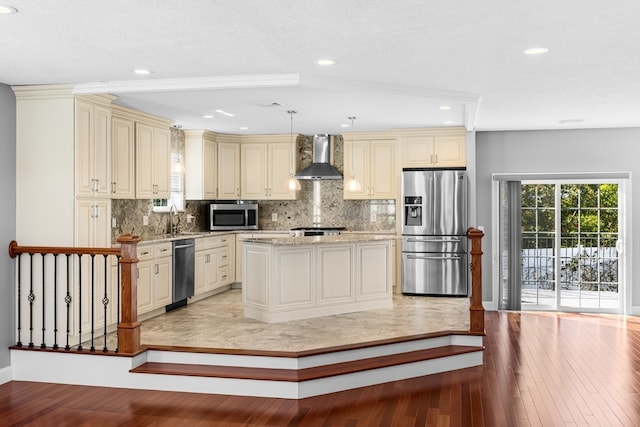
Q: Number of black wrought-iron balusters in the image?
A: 9